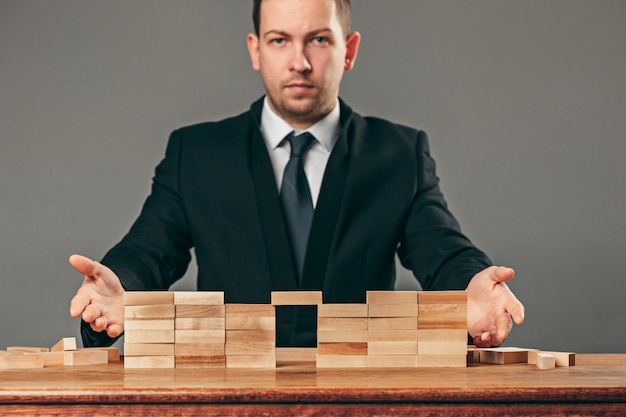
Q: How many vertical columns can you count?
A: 6